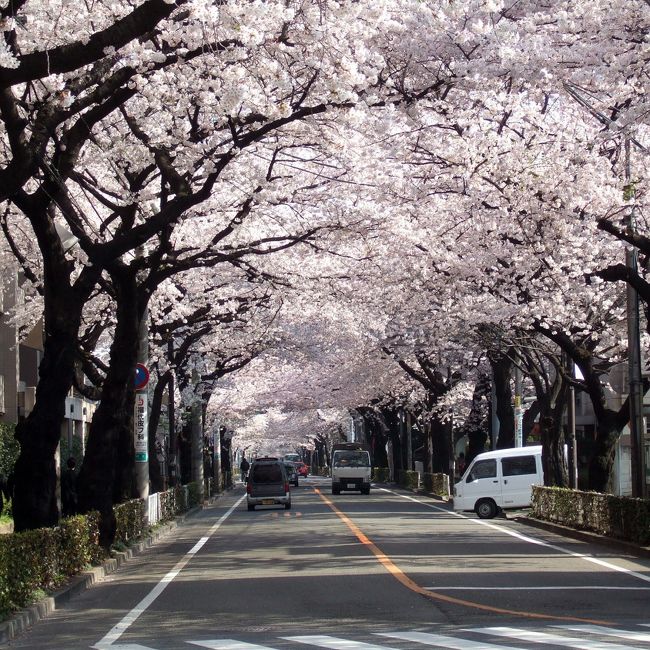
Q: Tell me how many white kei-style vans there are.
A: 1